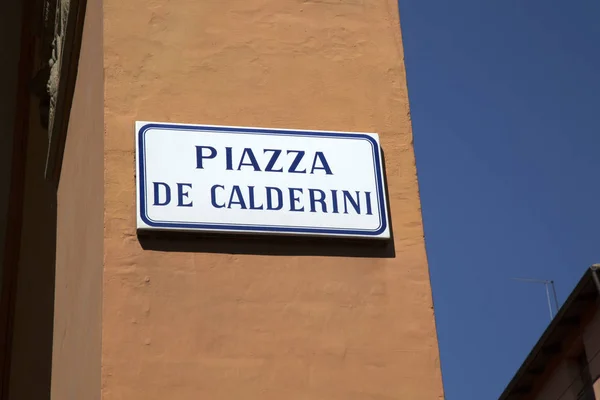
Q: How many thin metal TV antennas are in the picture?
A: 1